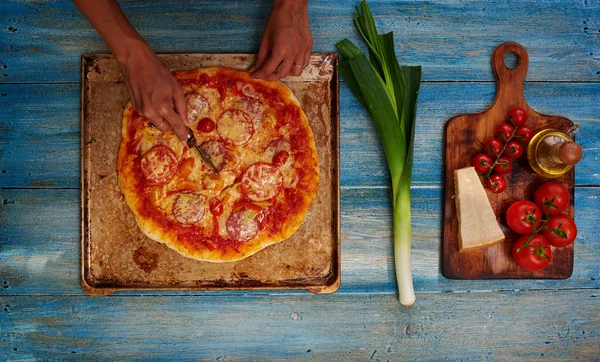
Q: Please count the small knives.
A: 1